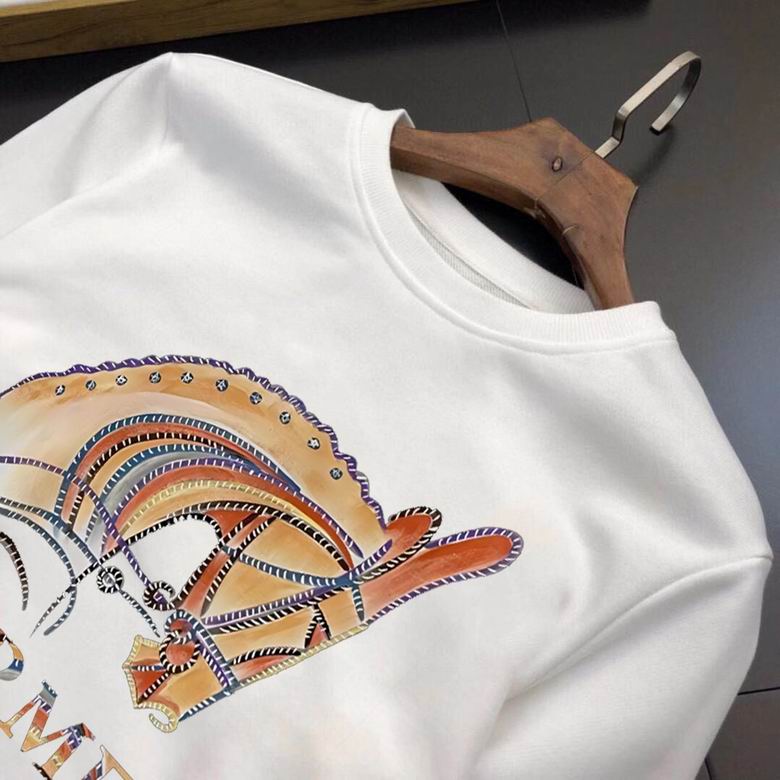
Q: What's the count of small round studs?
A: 10